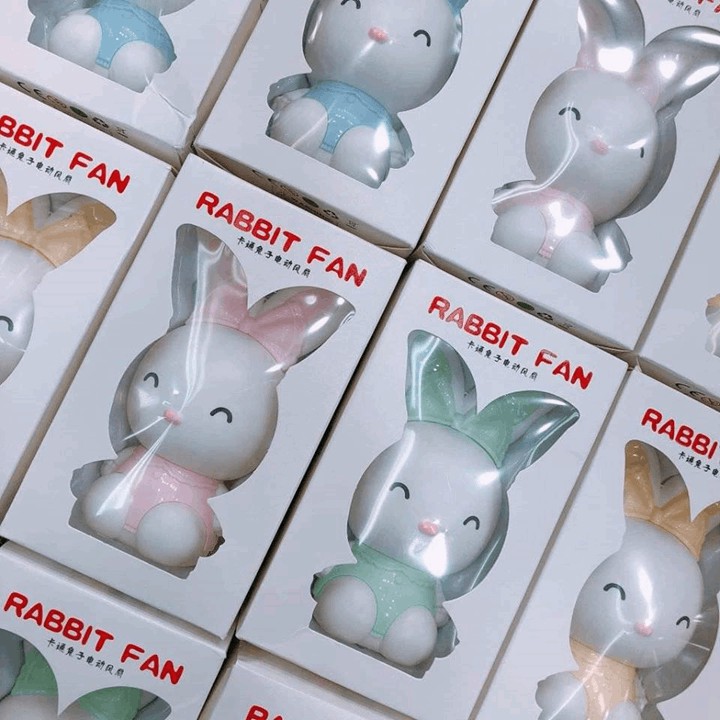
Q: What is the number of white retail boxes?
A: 10